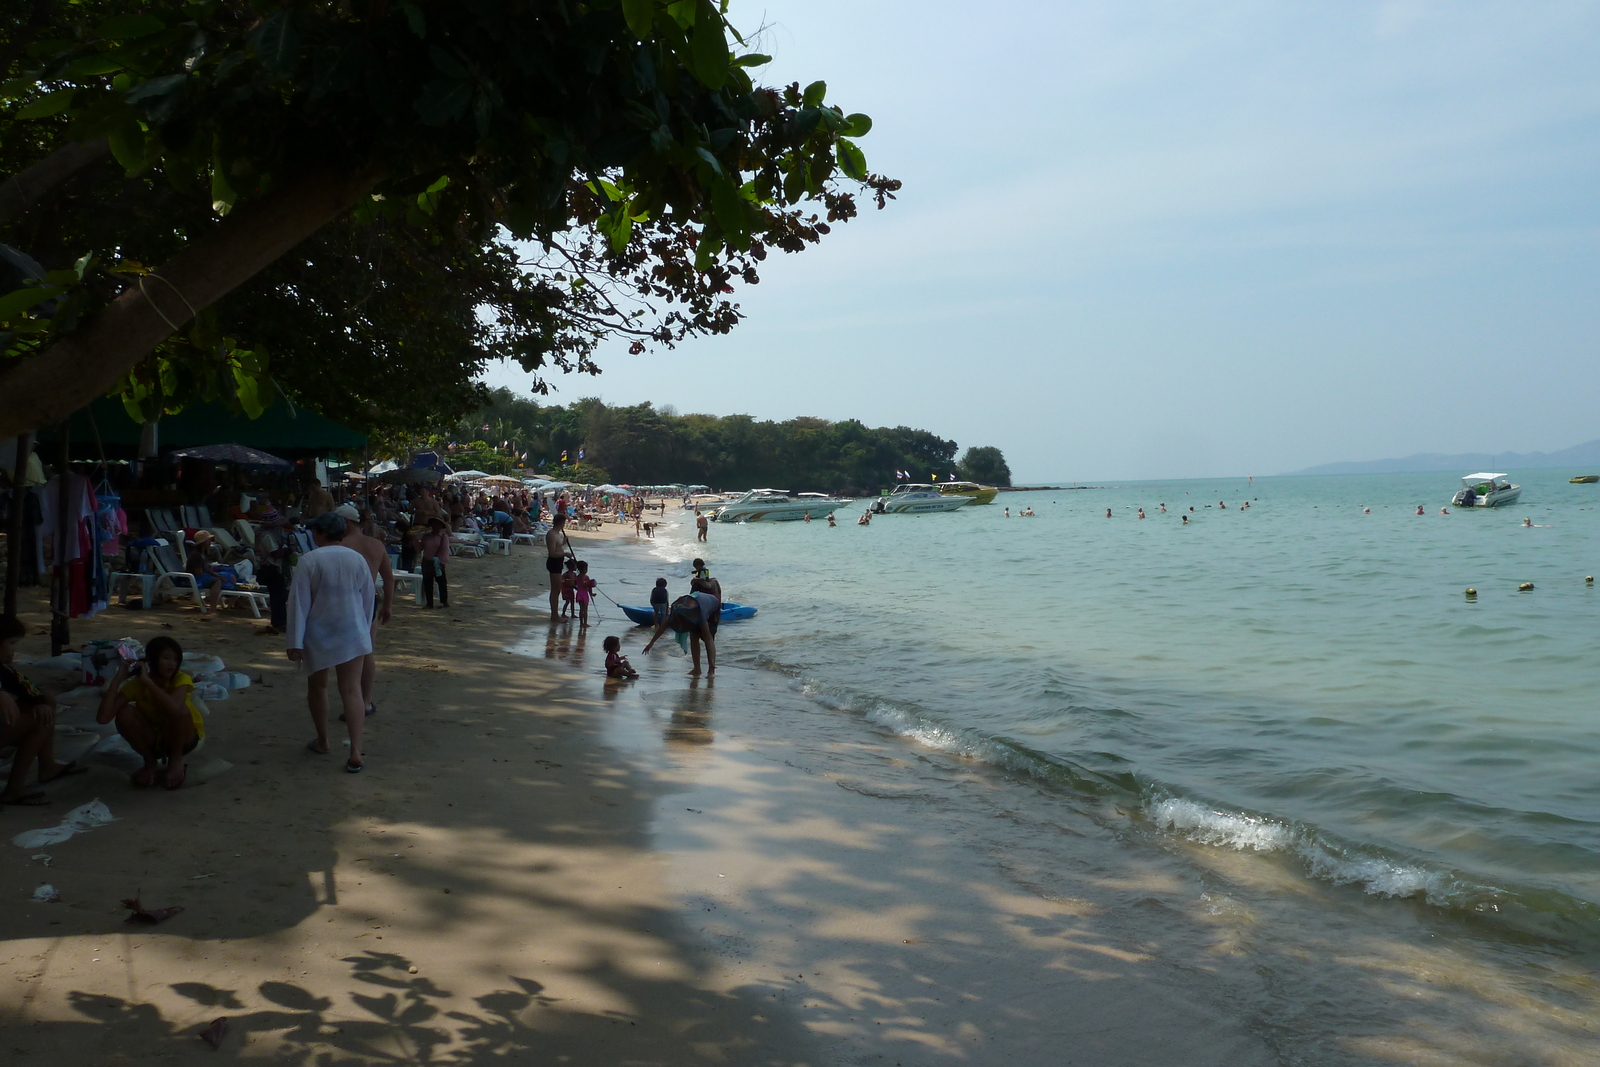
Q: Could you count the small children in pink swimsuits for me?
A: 2